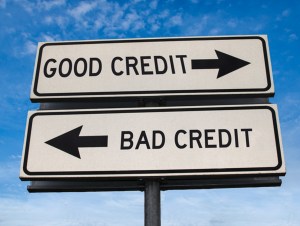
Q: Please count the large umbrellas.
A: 0